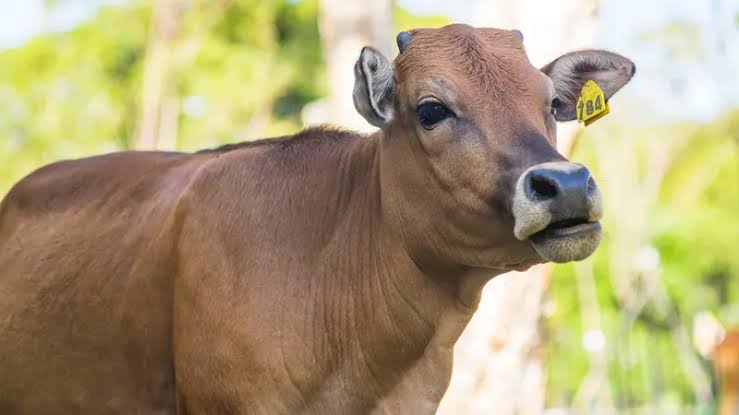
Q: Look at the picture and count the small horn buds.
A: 2